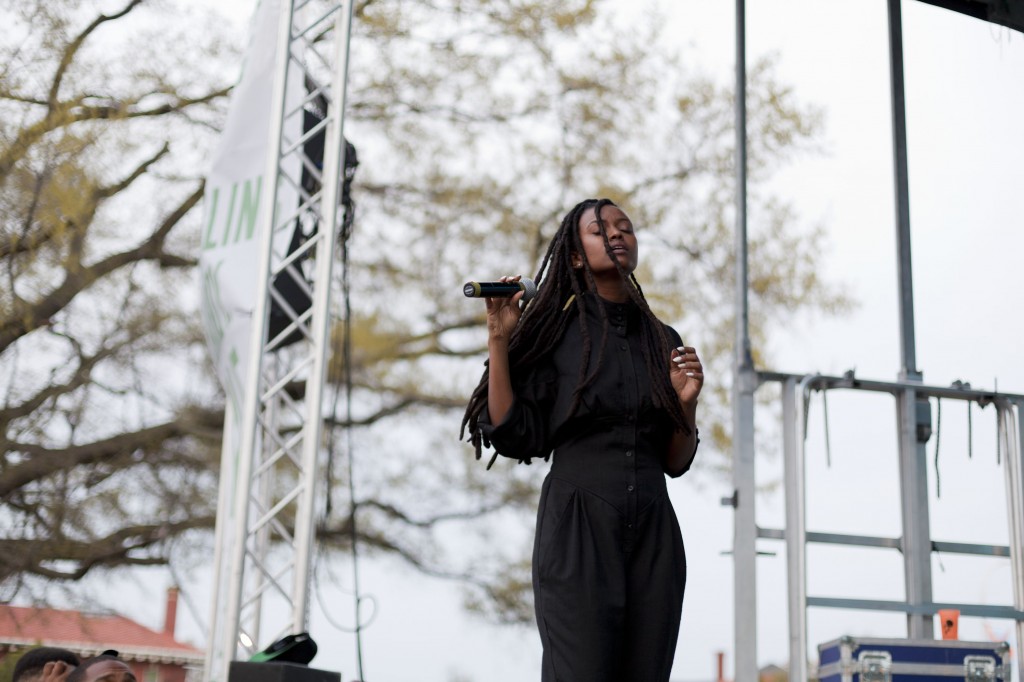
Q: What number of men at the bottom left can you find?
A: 2